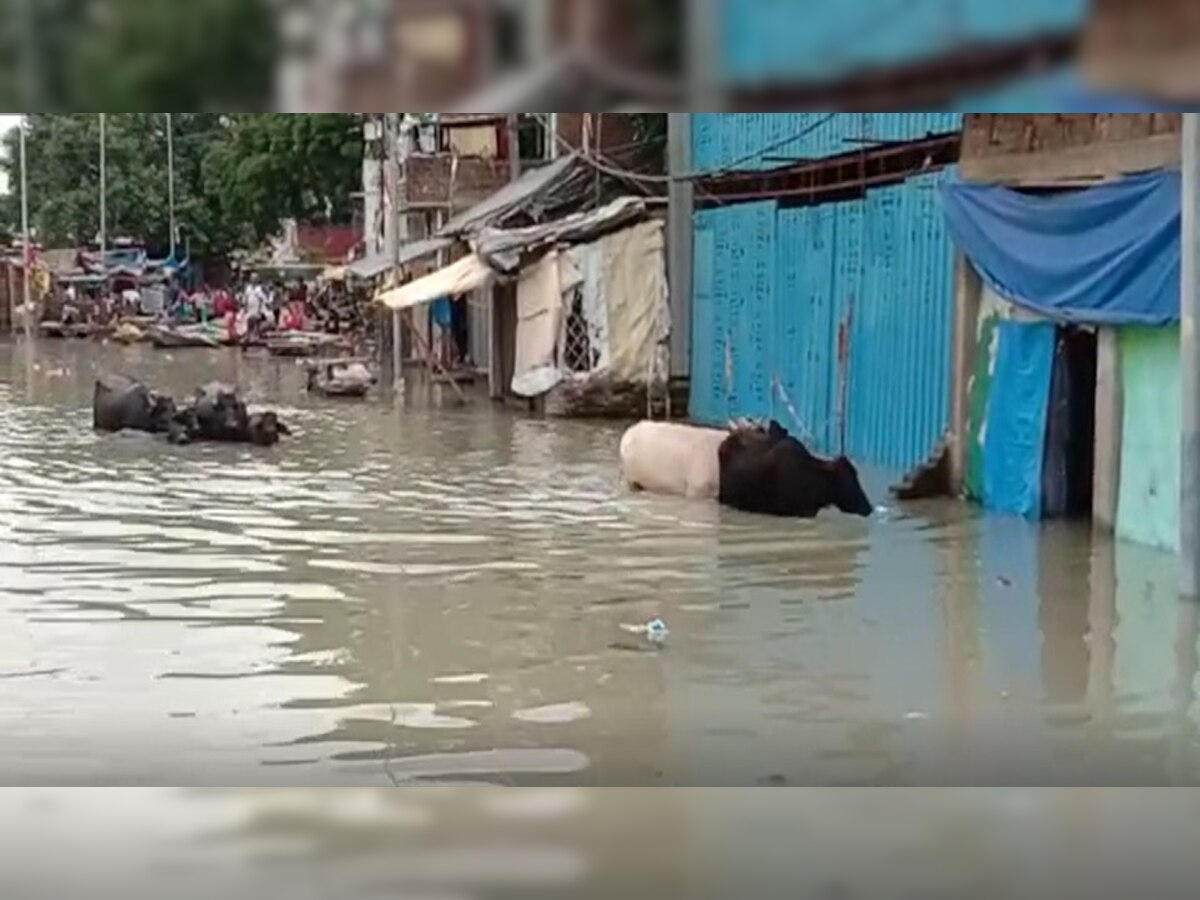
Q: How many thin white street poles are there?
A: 3